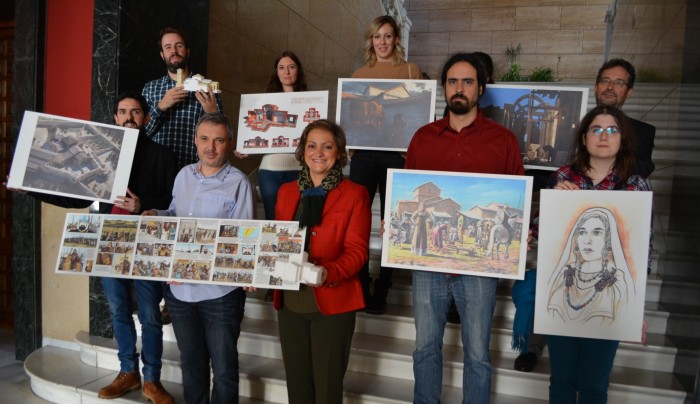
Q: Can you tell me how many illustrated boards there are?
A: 7